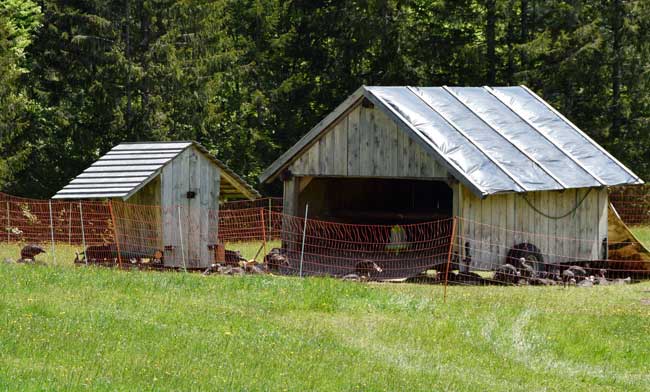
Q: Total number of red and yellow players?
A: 0